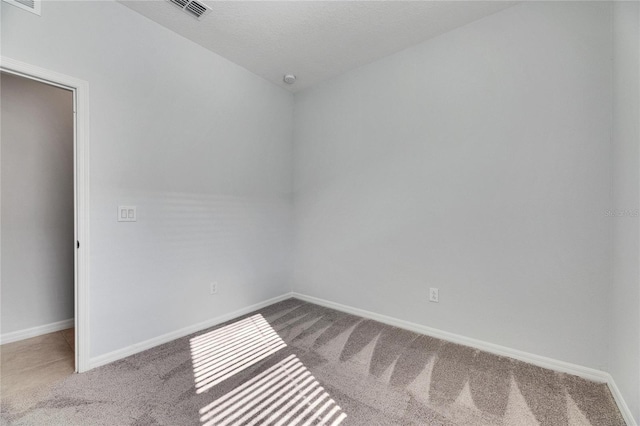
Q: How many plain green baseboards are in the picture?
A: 0